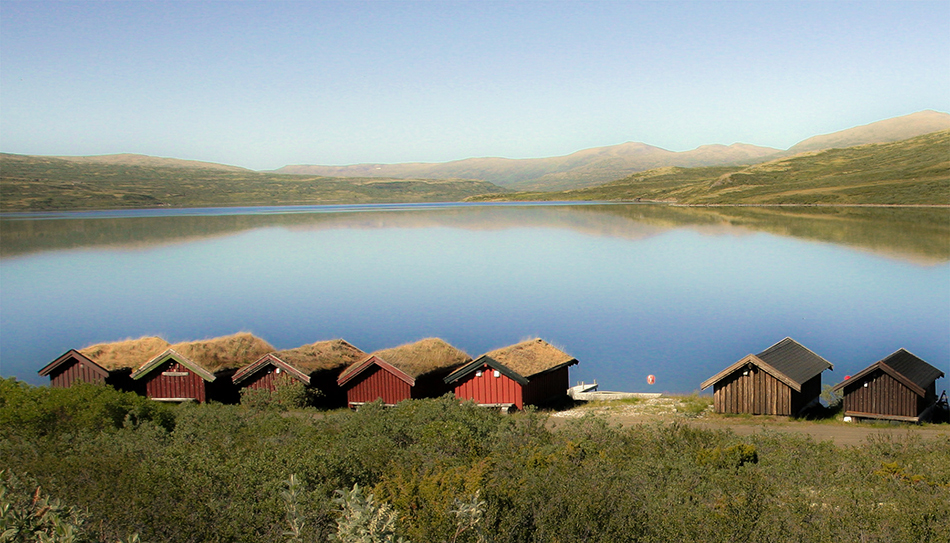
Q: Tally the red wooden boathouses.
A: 5